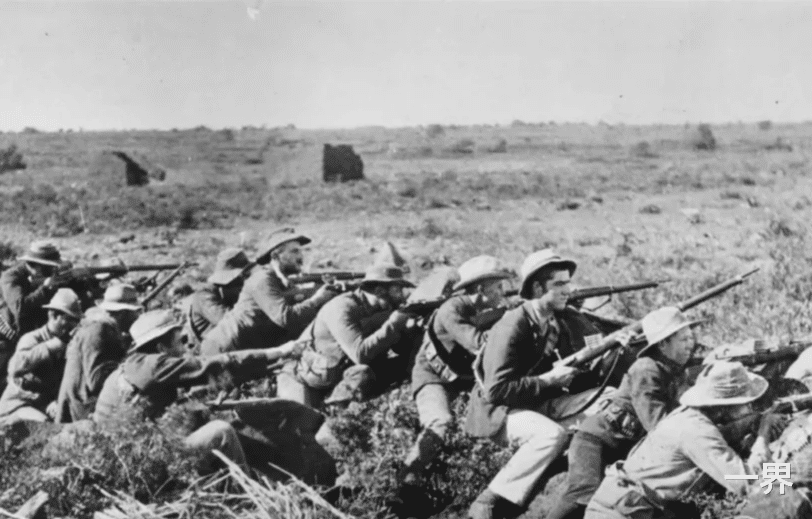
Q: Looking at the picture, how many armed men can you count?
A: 12